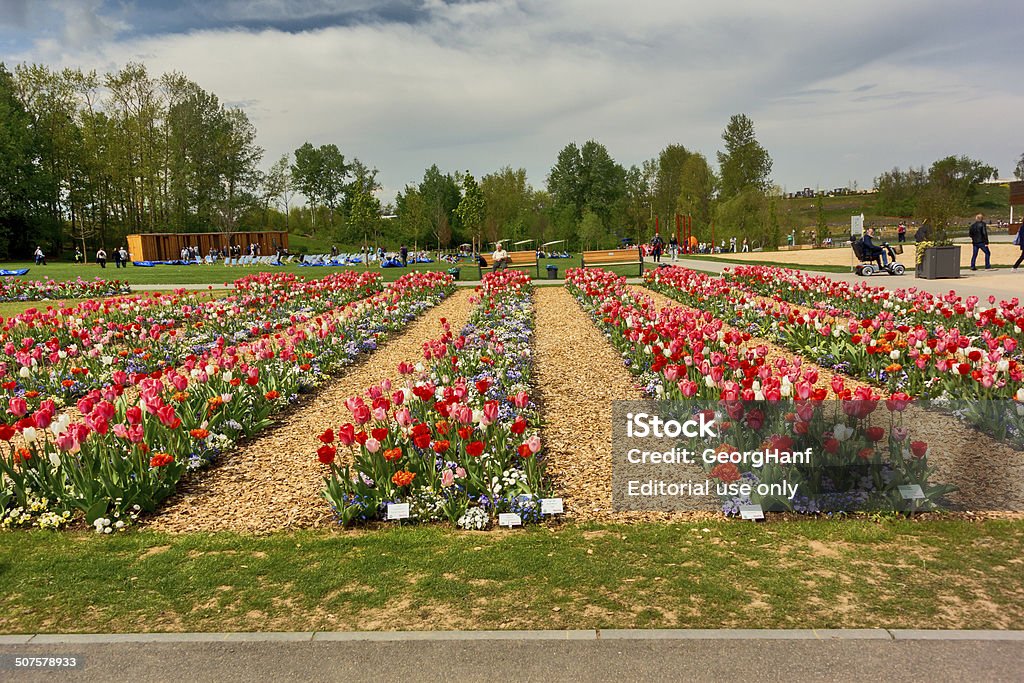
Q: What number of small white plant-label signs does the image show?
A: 5